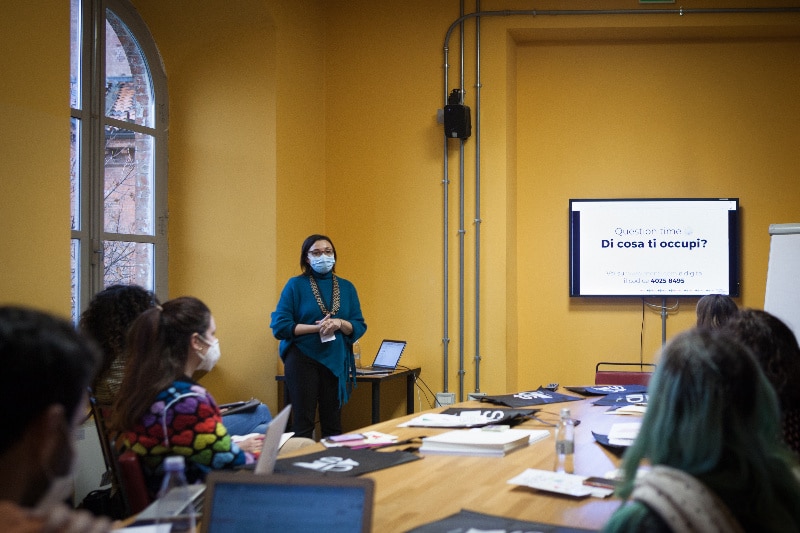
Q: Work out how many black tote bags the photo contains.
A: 7